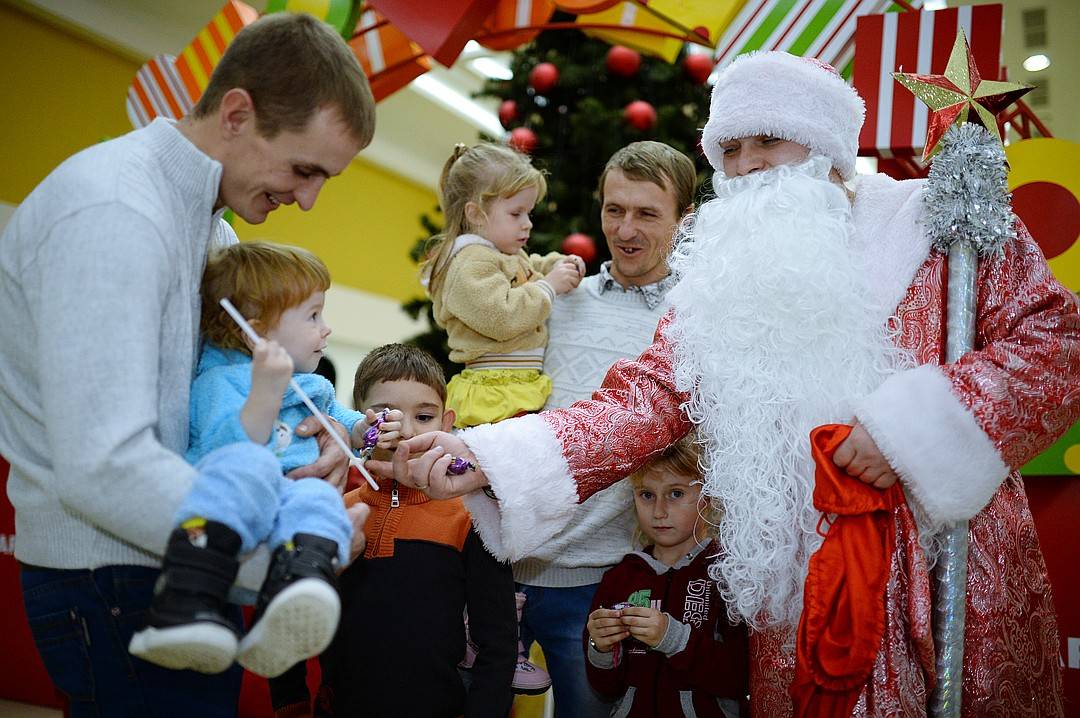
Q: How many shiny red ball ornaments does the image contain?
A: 7